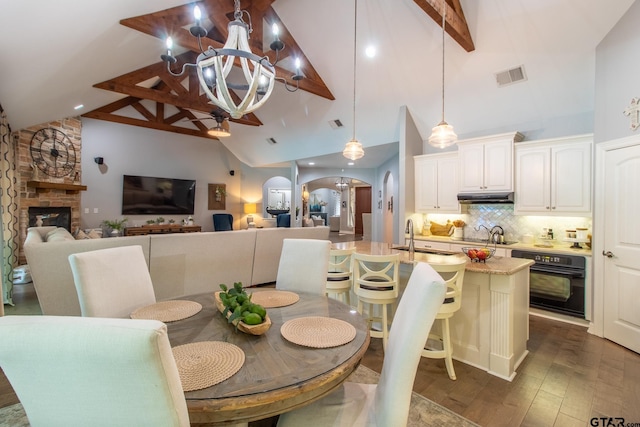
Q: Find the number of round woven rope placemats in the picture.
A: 4